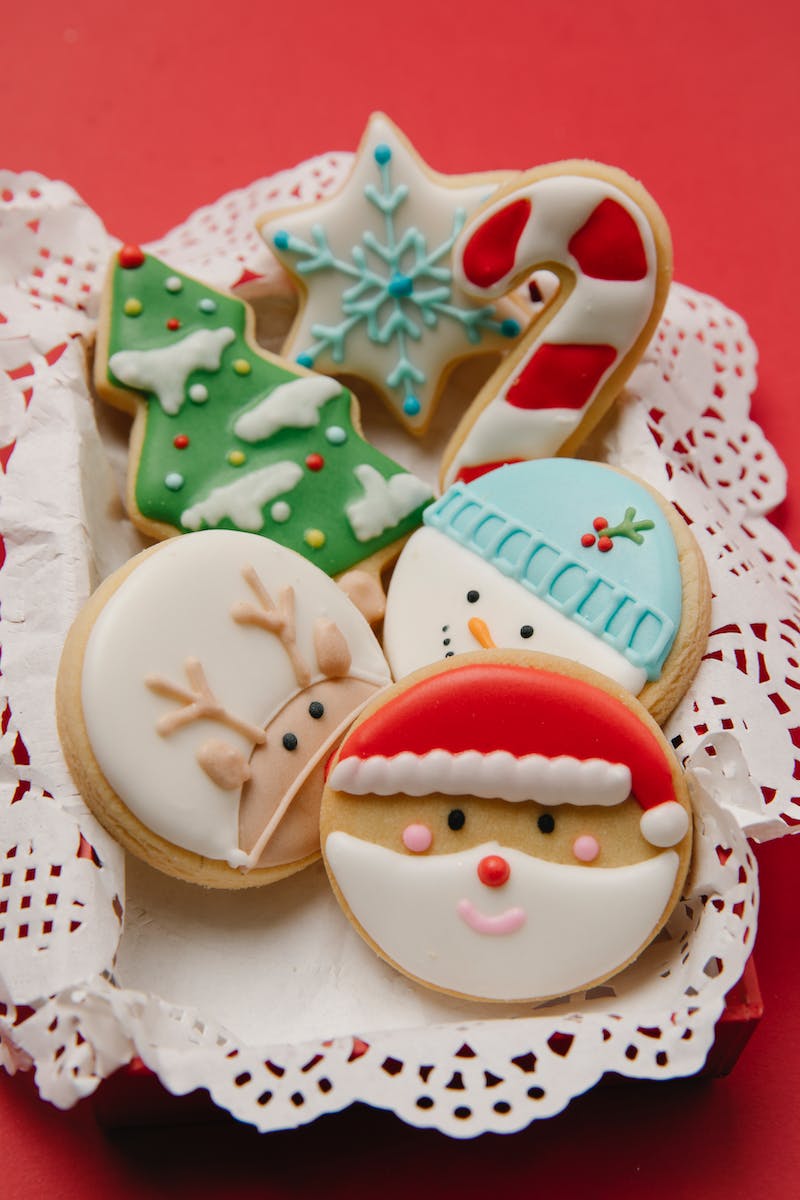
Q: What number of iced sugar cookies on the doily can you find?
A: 6